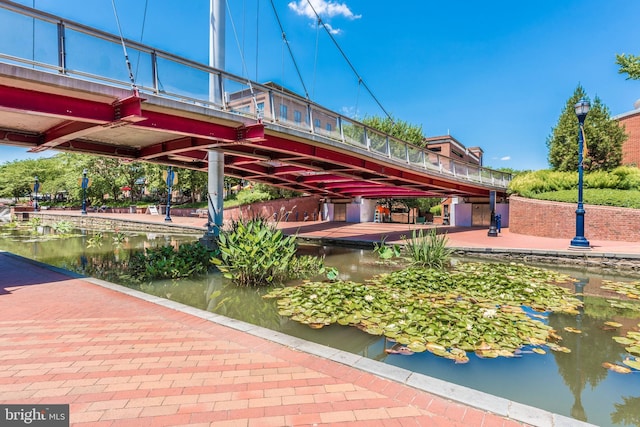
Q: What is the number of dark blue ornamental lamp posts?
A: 4